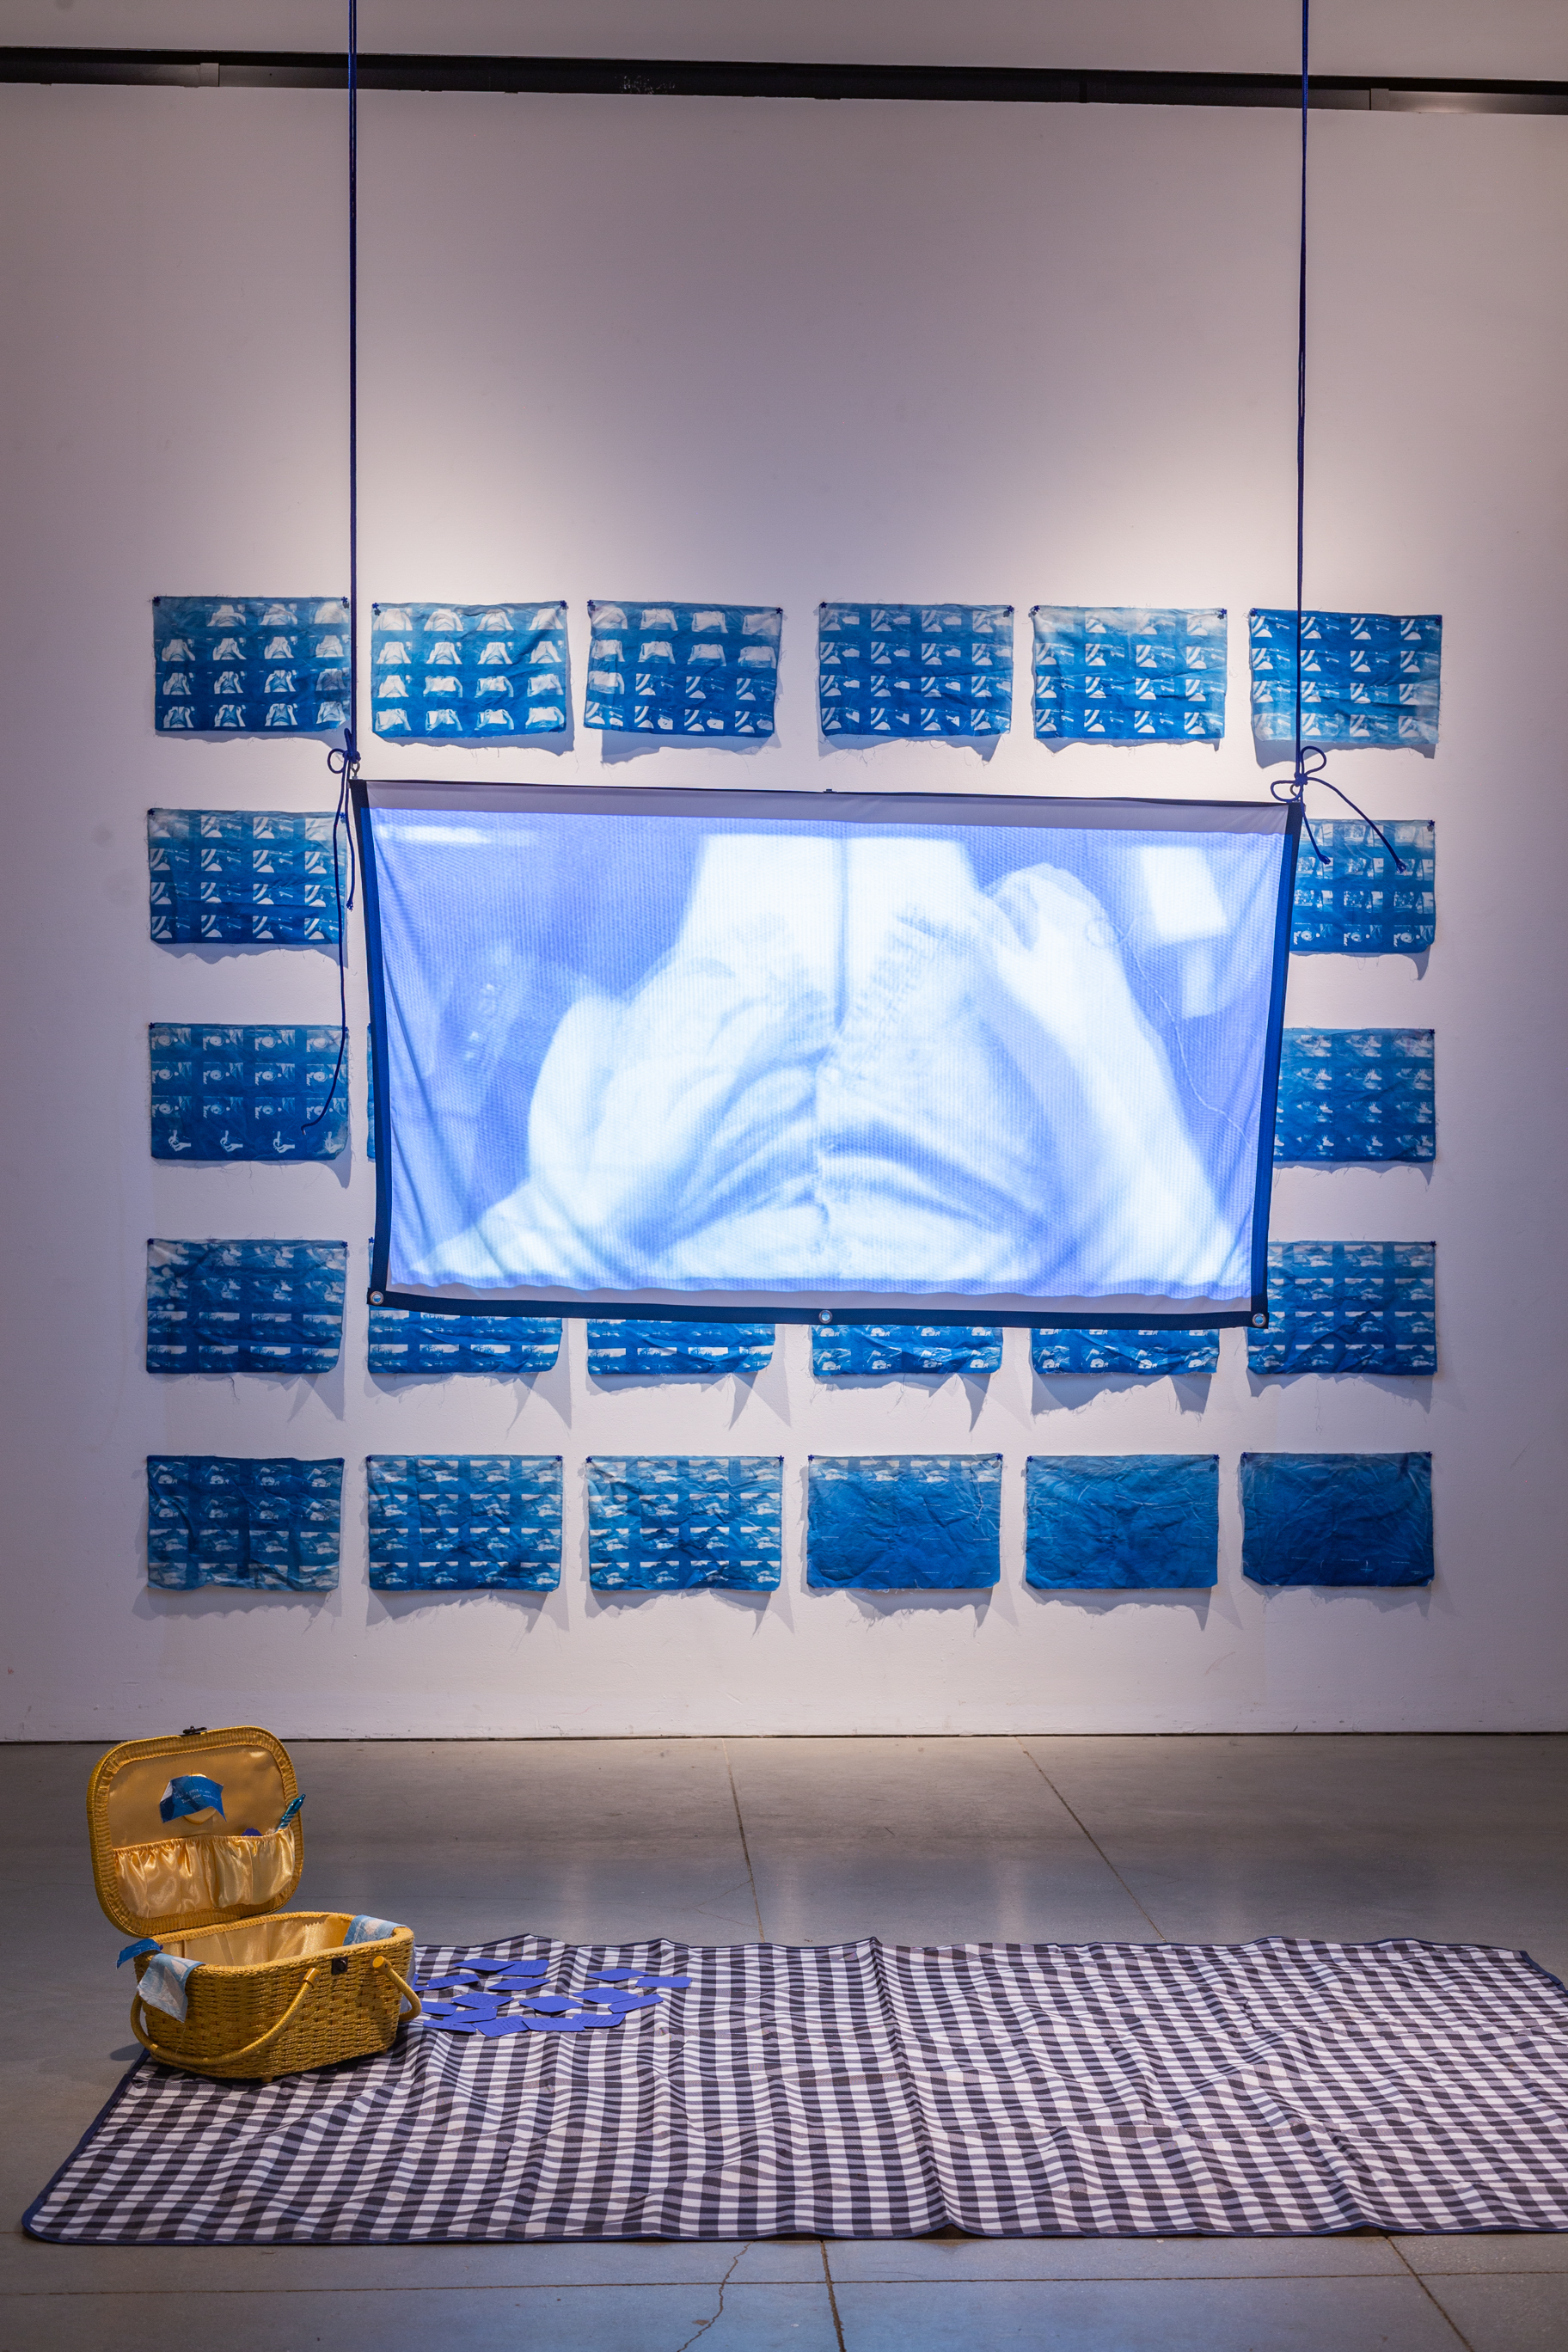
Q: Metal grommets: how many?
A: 3